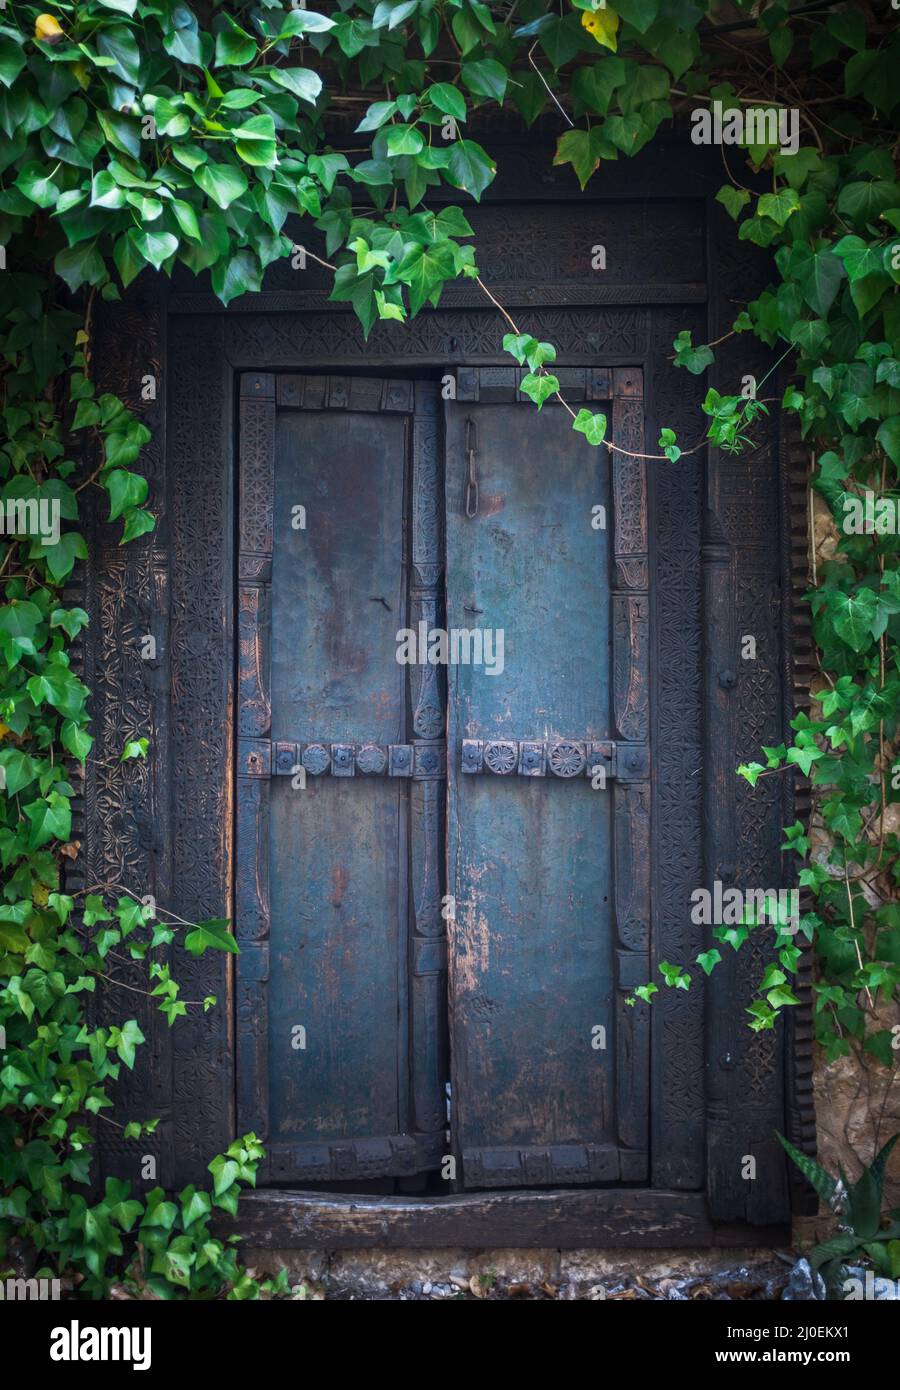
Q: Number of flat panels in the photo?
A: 4